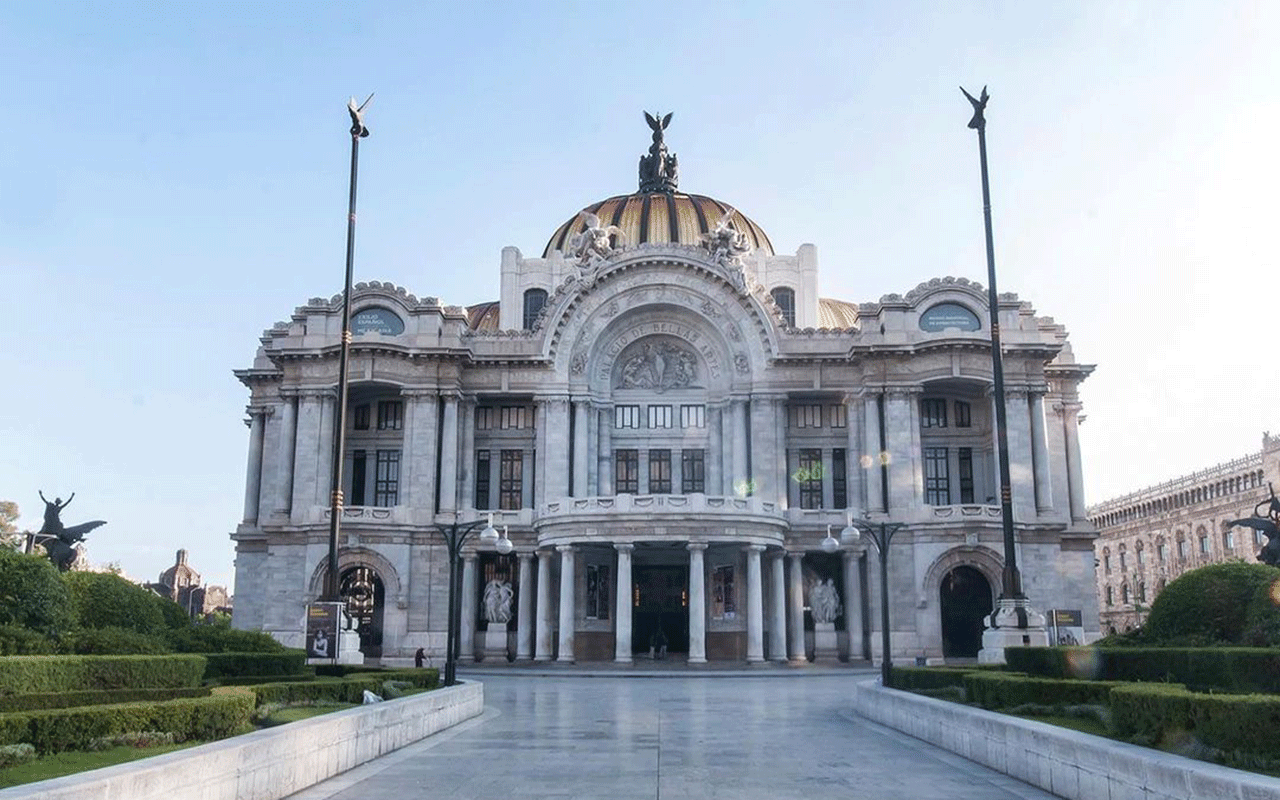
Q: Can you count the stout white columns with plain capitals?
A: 10